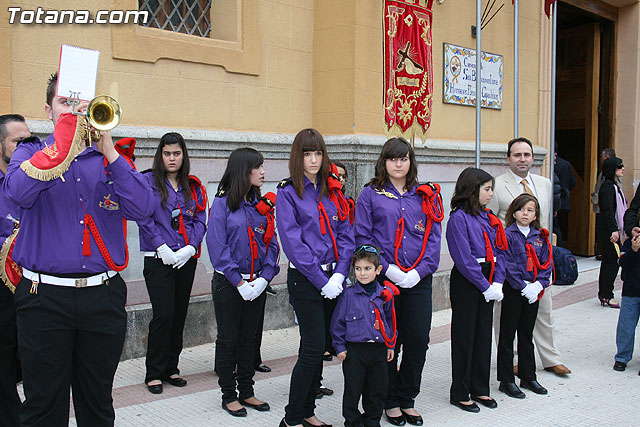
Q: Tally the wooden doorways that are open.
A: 1